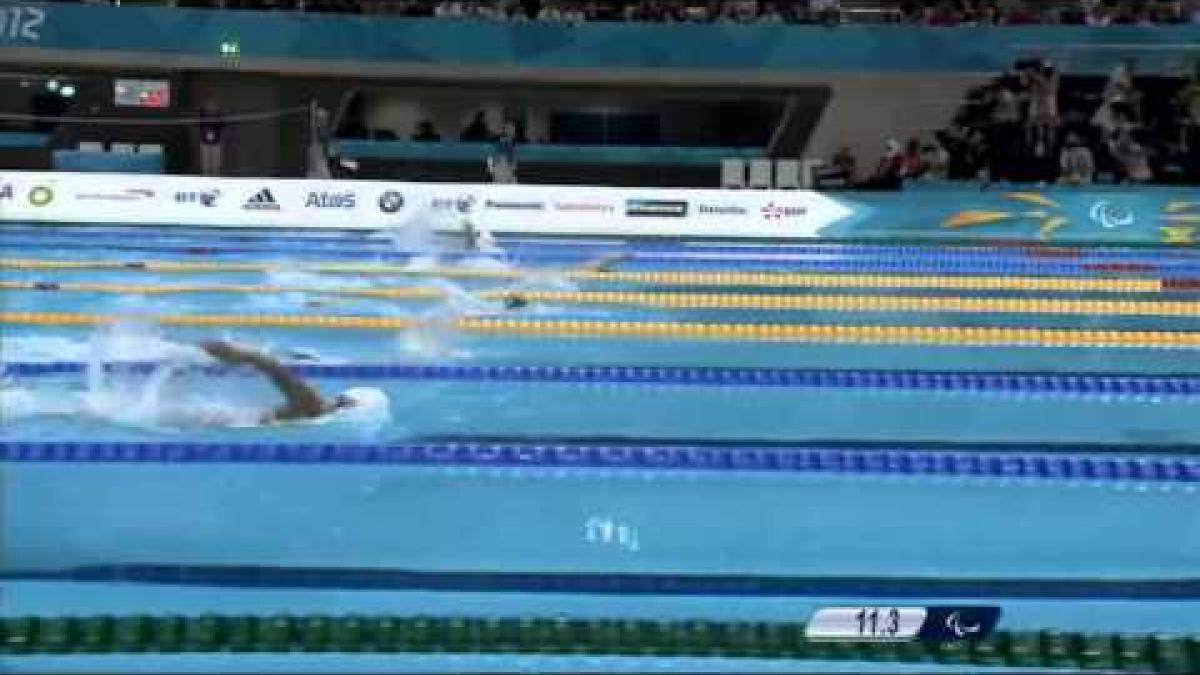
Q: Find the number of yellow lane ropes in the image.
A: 3